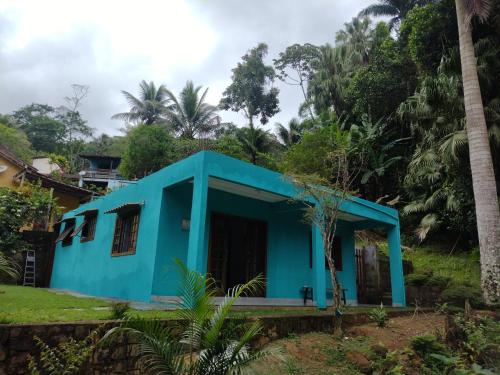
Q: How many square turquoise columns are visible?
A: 3